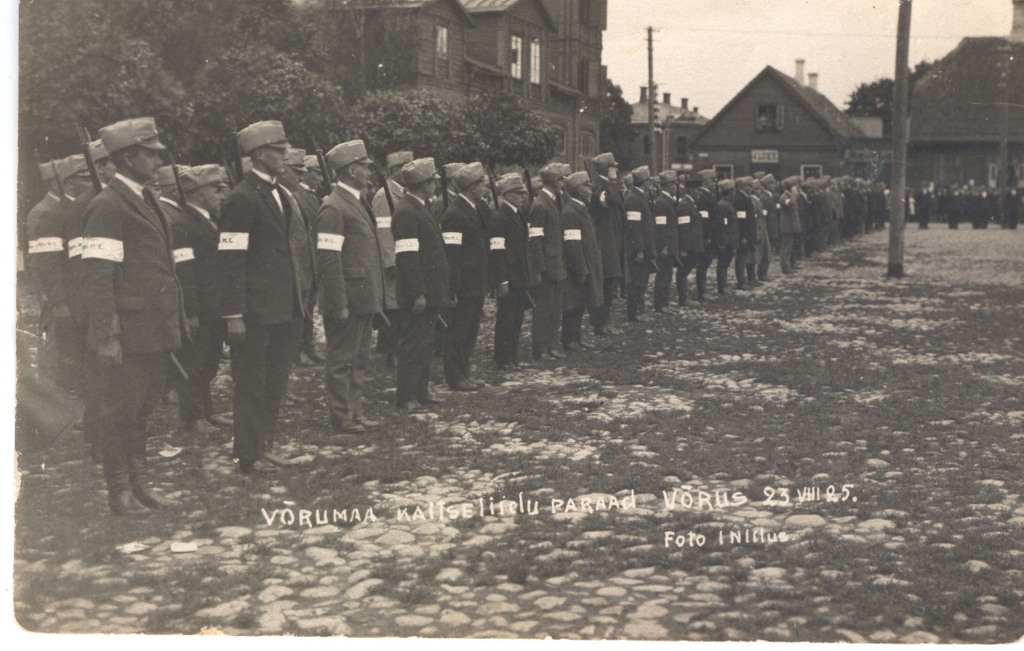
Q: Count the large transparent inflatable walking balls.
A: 0